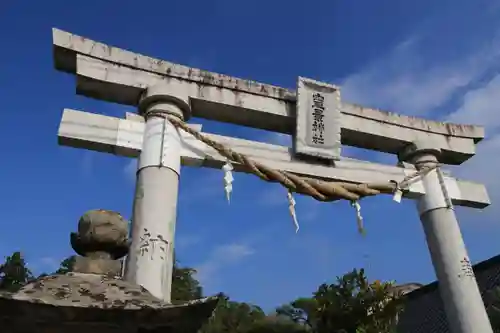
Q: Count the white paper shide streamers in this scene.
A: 3